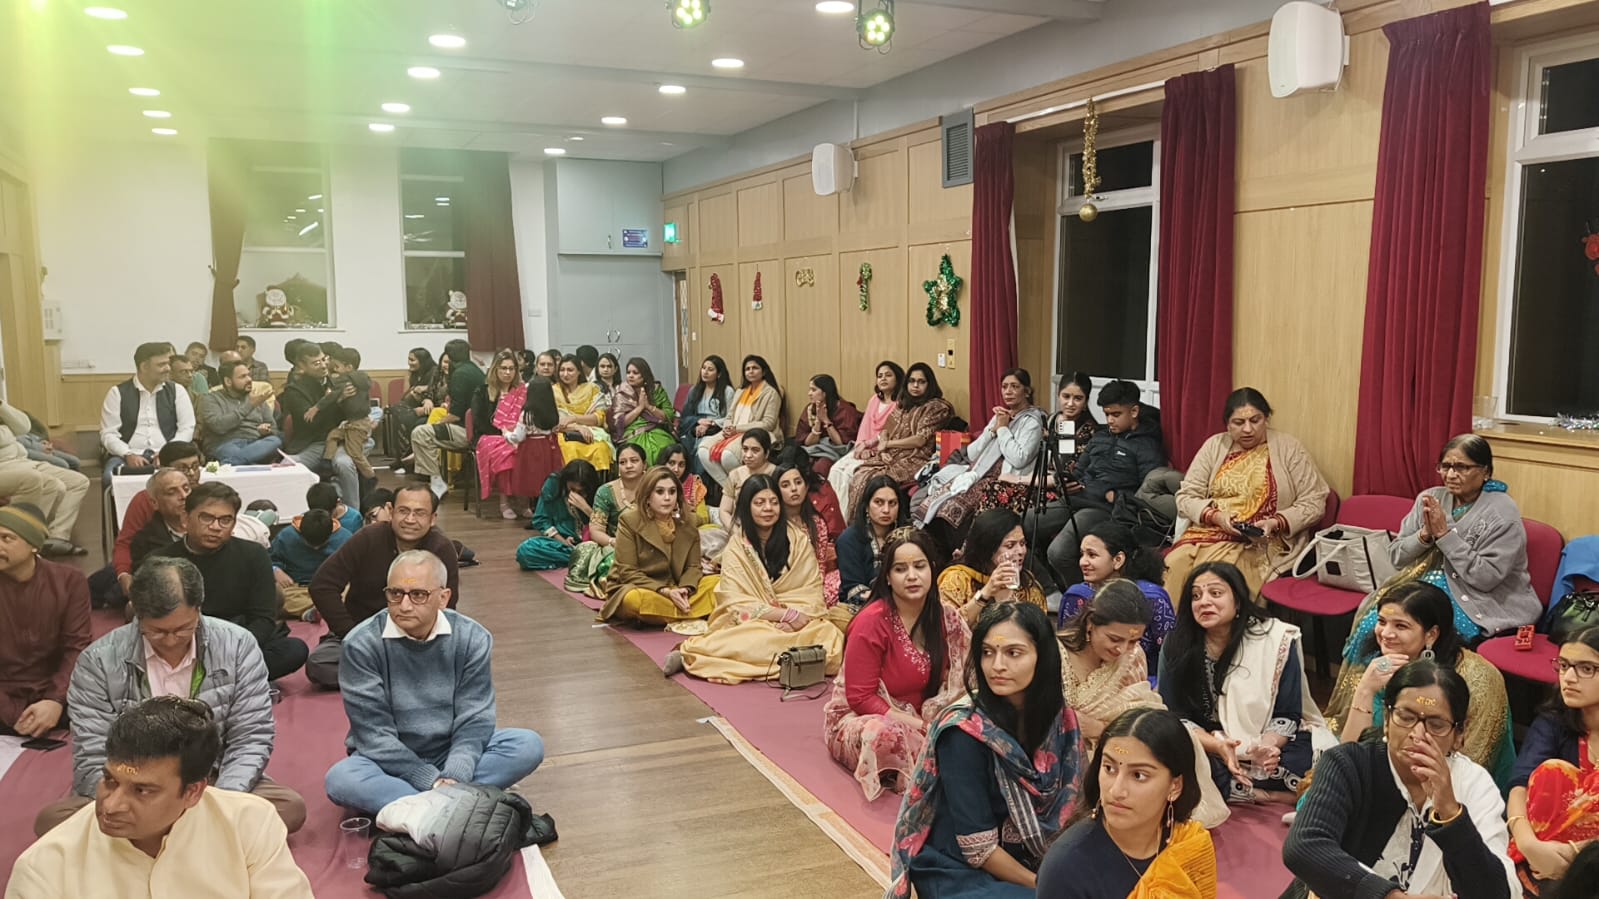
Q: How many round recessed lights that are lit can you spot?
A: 14